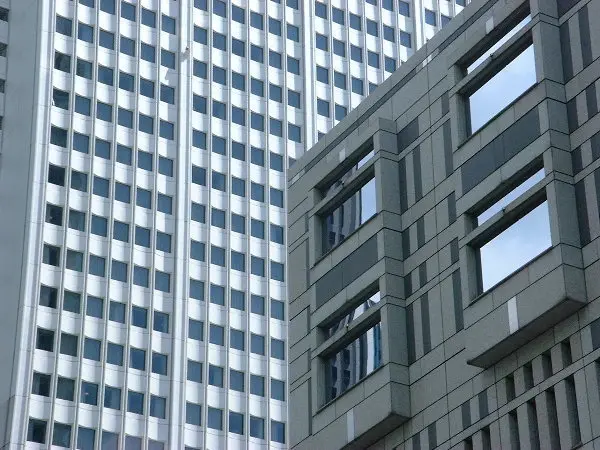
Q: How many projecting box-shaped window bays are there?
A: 2